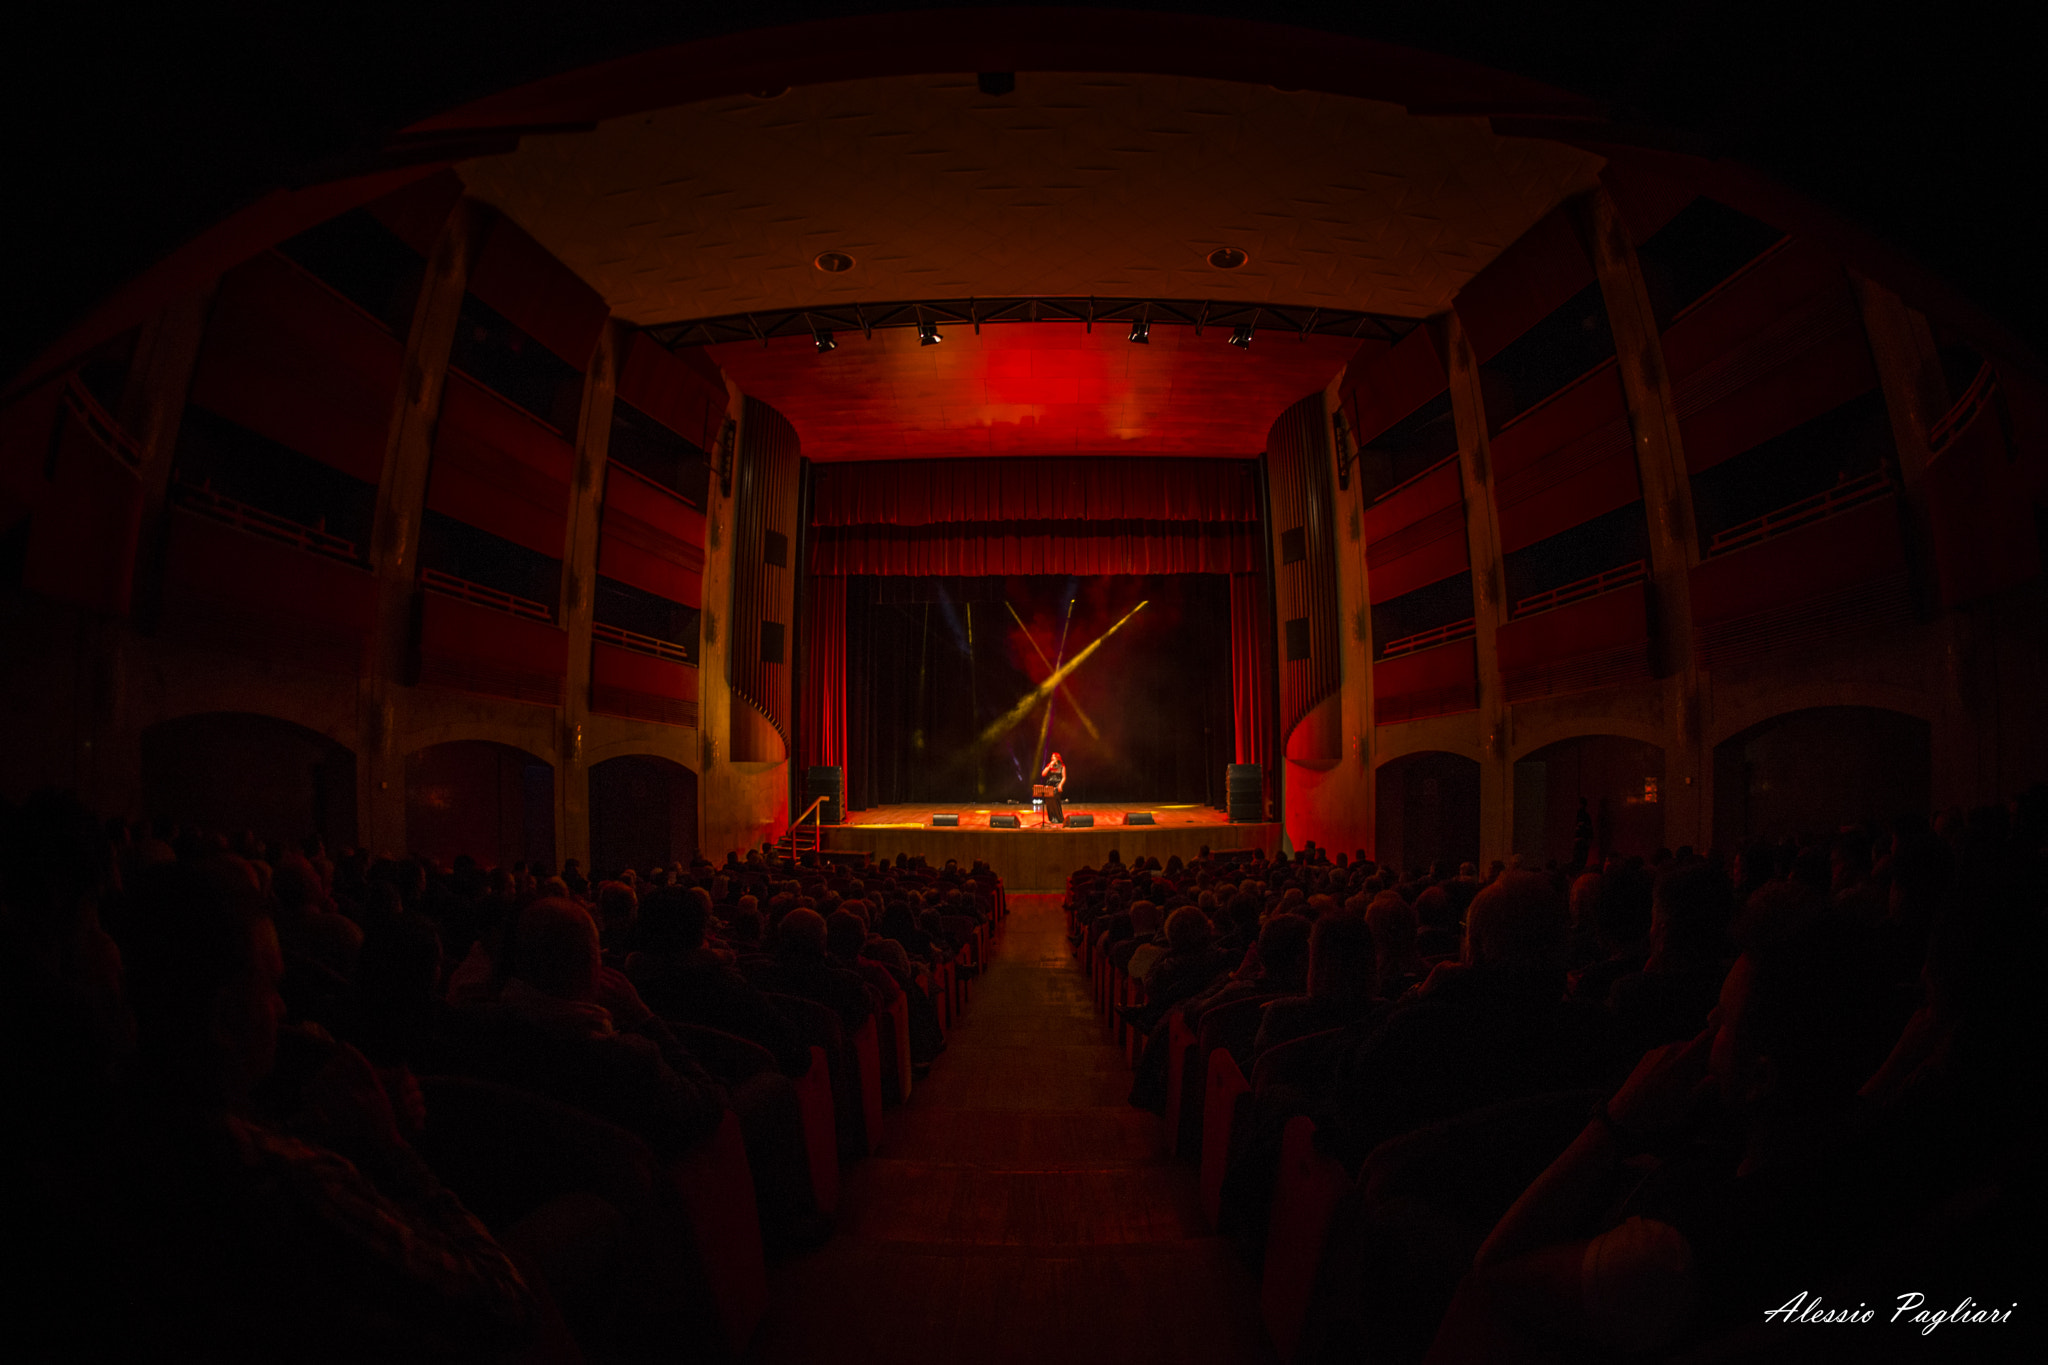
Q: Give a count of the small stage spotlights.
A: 4